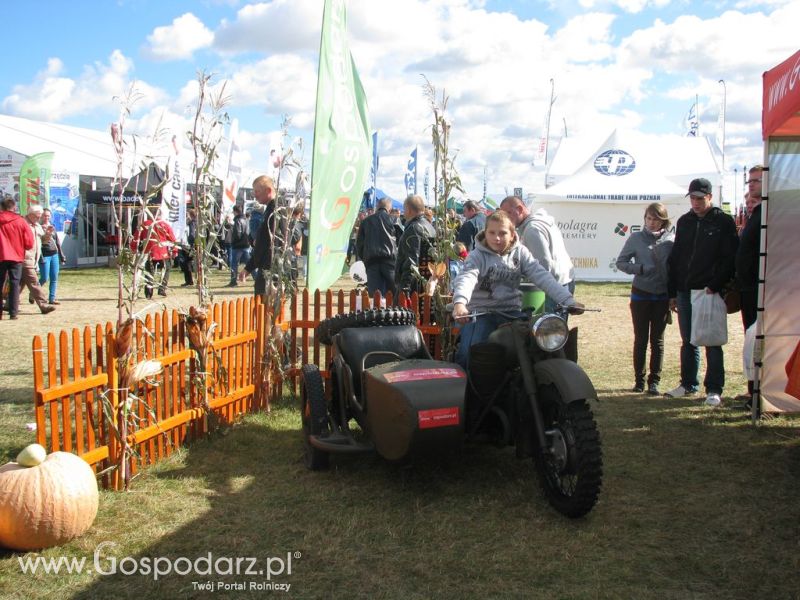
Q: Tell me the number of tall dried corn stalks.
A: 4